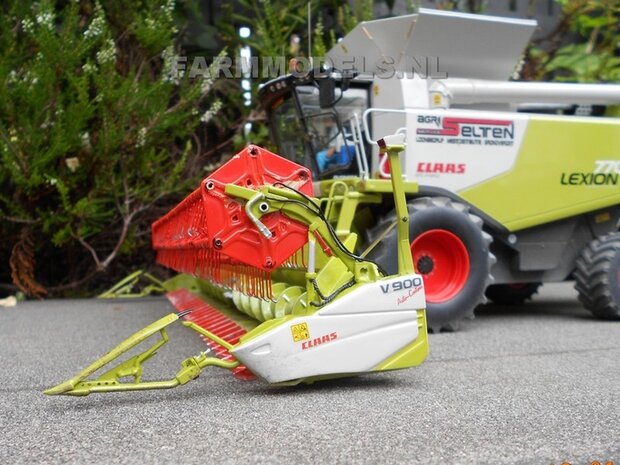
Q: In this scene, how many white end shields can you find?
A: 1